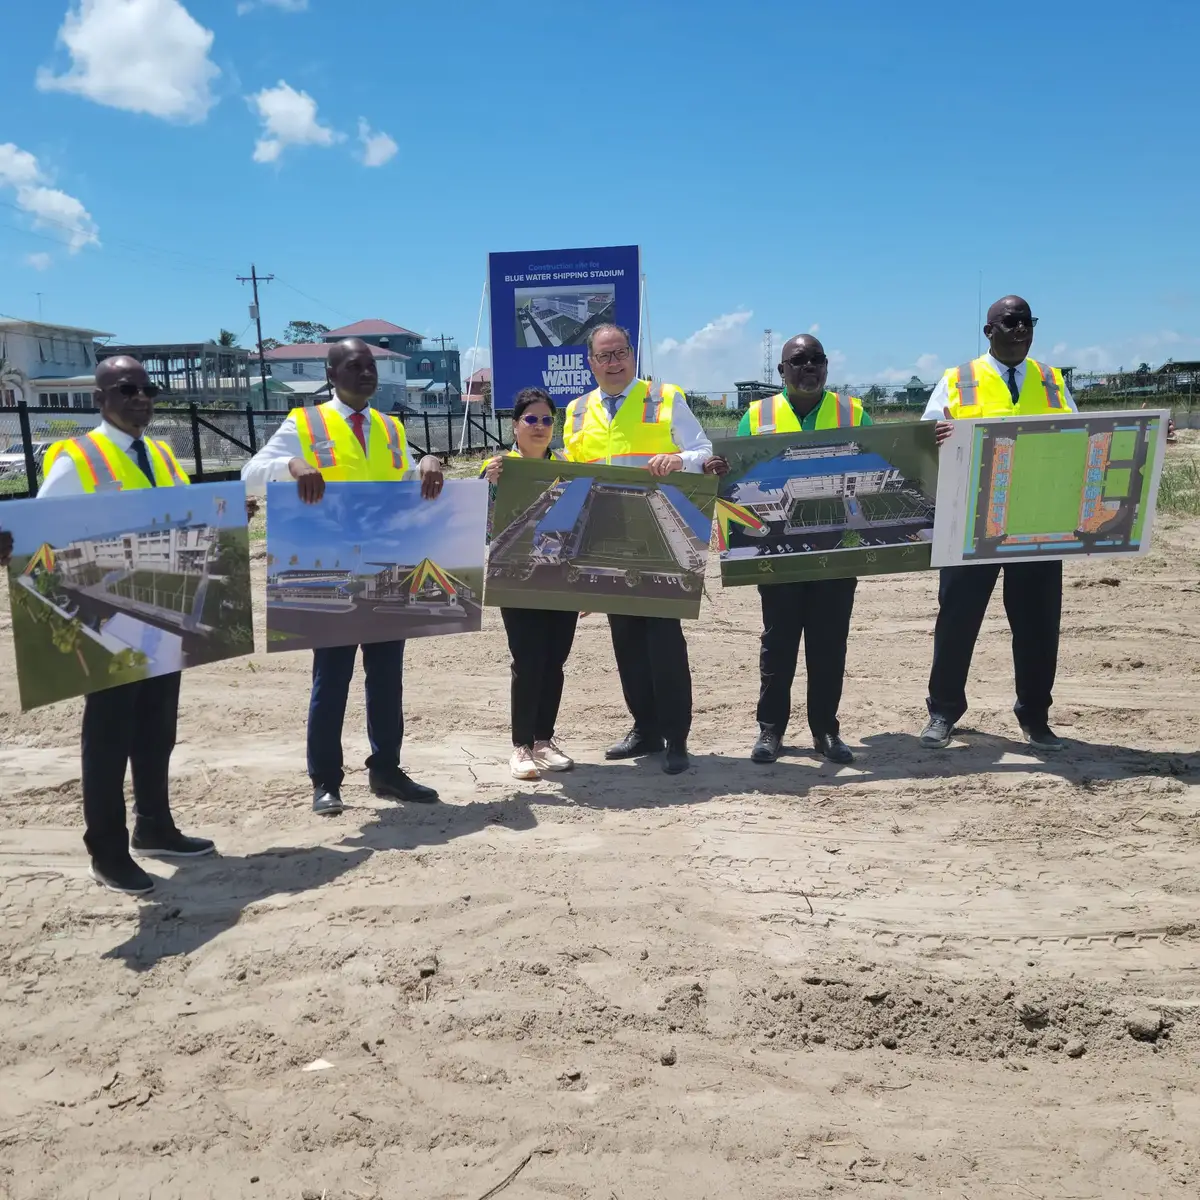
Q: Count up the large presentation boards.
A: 5